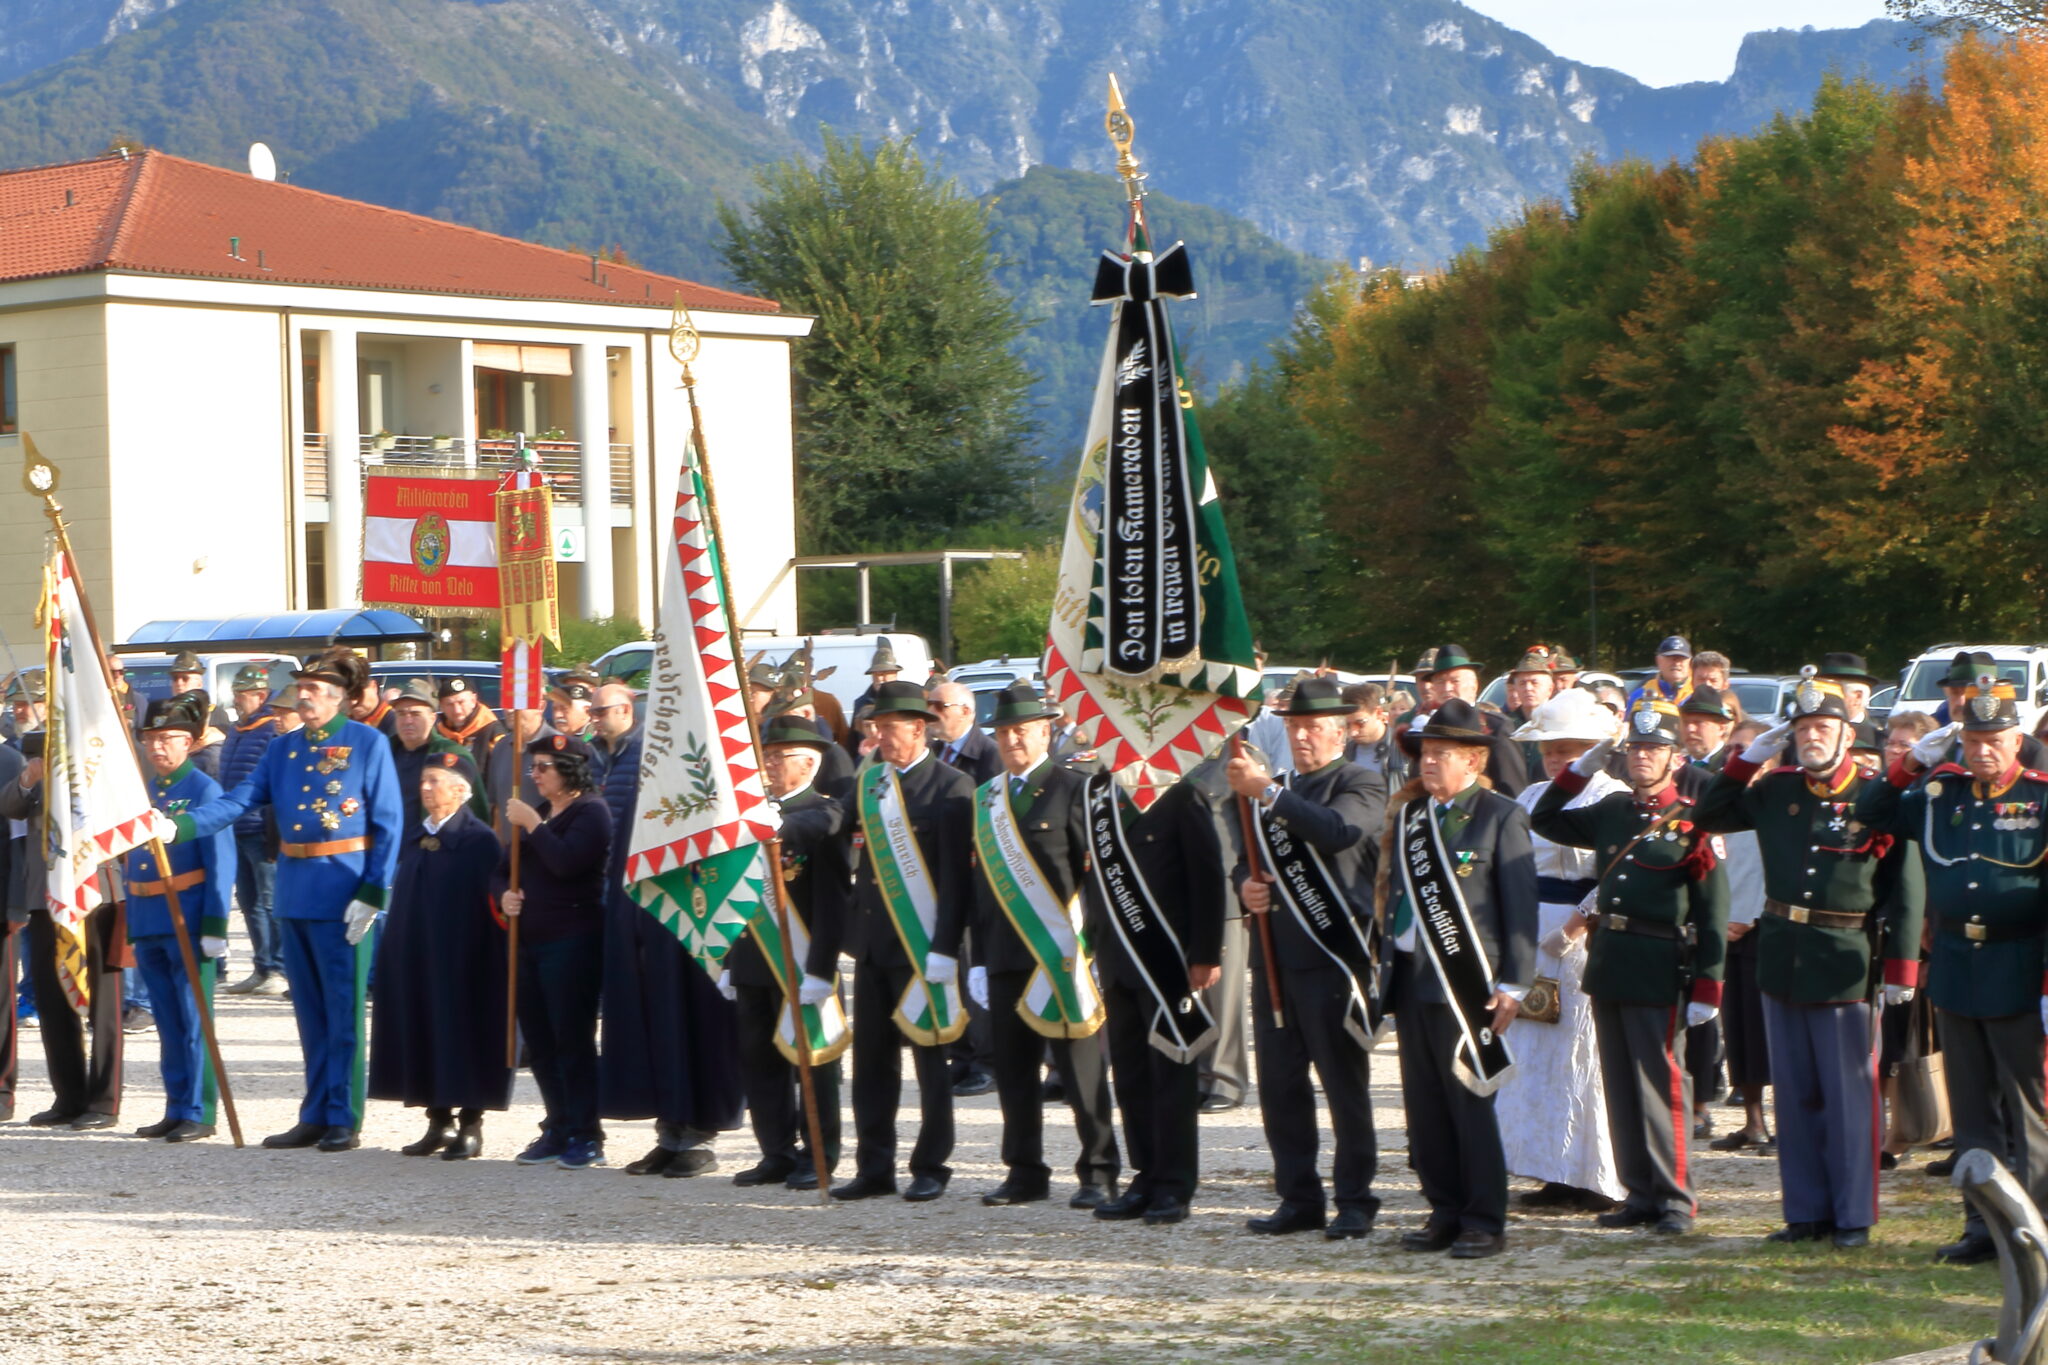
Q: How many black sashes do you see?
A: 3